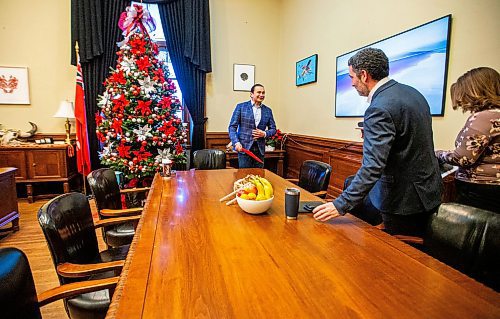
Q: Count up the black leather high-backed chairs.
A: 7